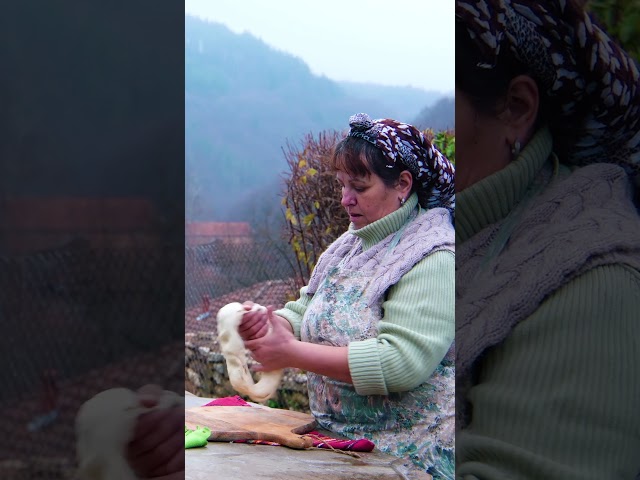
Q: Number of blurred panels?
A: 2